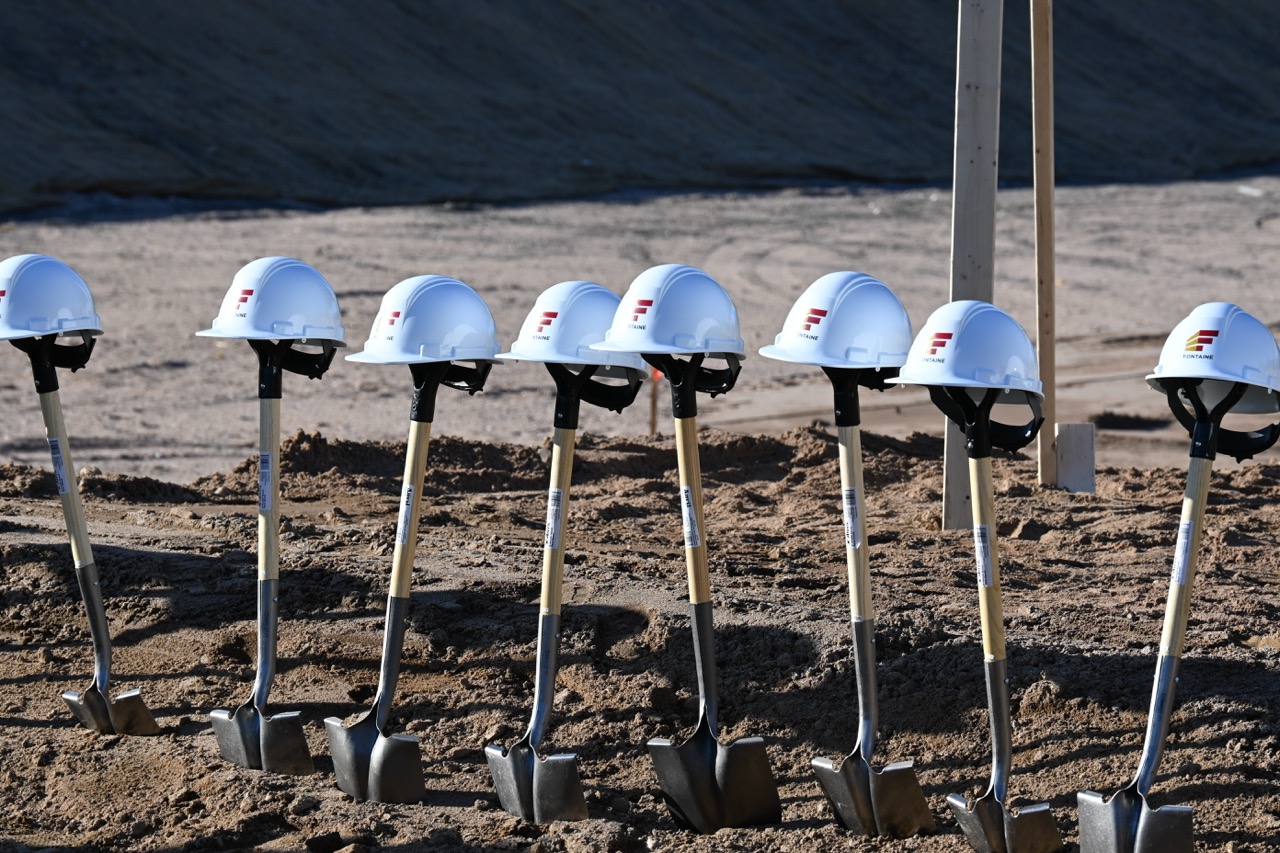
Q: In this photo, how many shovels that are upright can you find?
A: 8